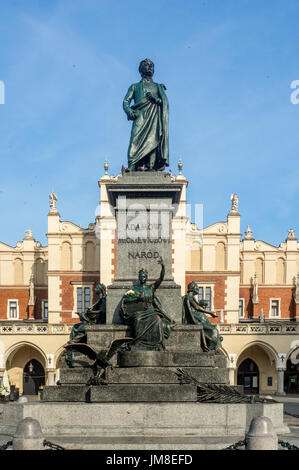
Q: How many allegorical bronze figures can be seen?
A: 3